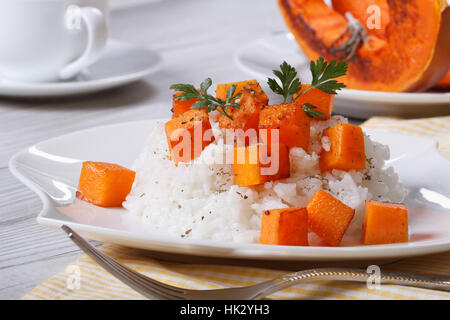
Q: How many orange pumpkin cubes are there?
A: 11